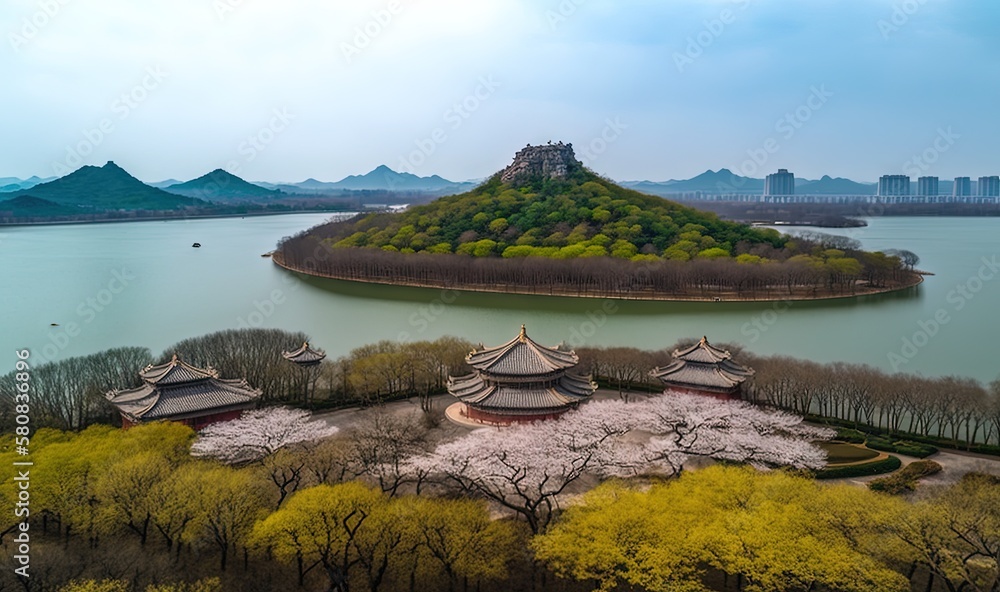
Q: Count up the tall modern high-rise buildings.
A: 5